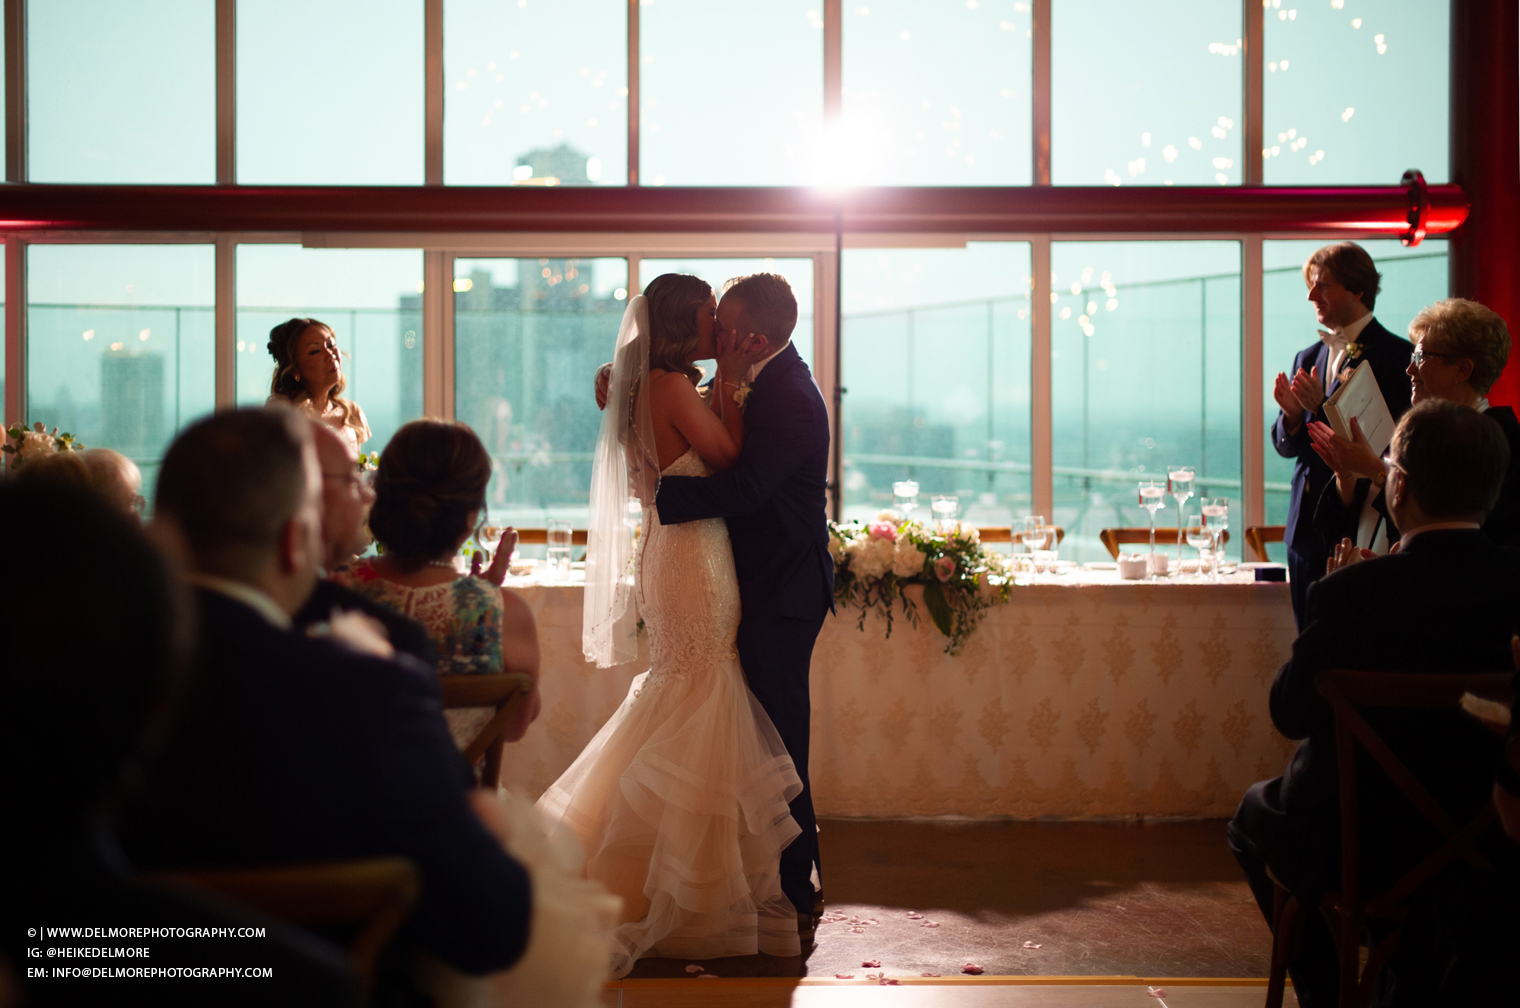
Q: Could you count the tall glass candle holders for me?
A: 5